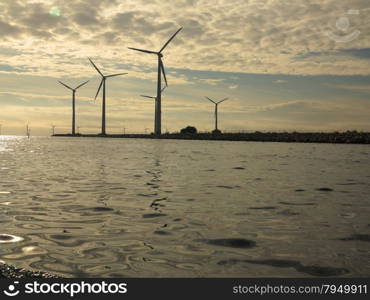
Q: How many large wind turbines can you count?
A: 5